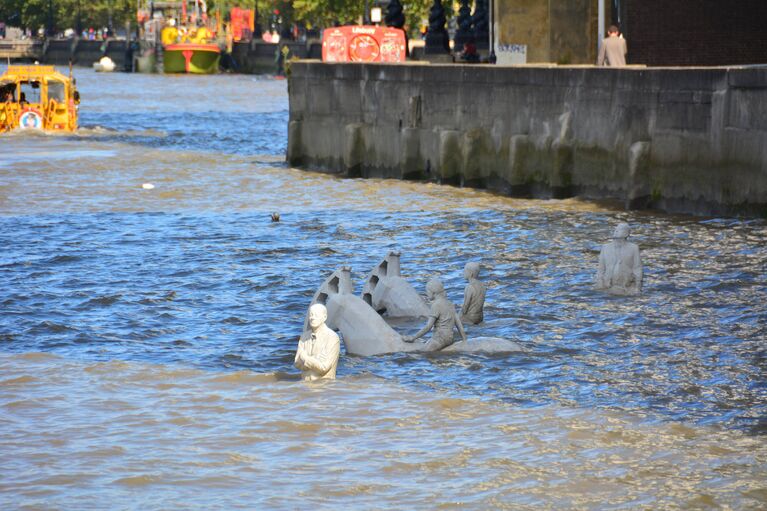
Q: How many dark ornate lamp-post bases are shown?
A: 4